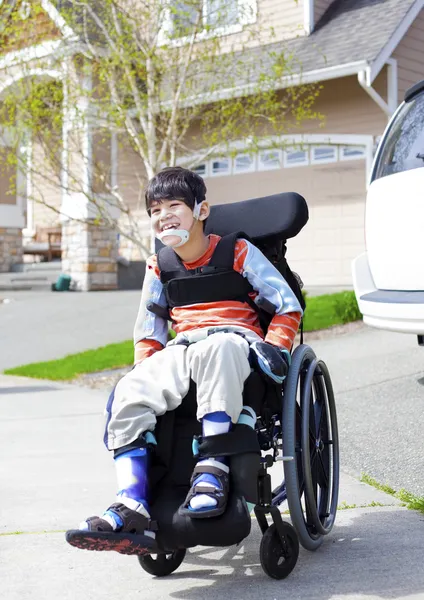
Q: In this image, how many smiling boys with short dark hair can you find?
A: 1